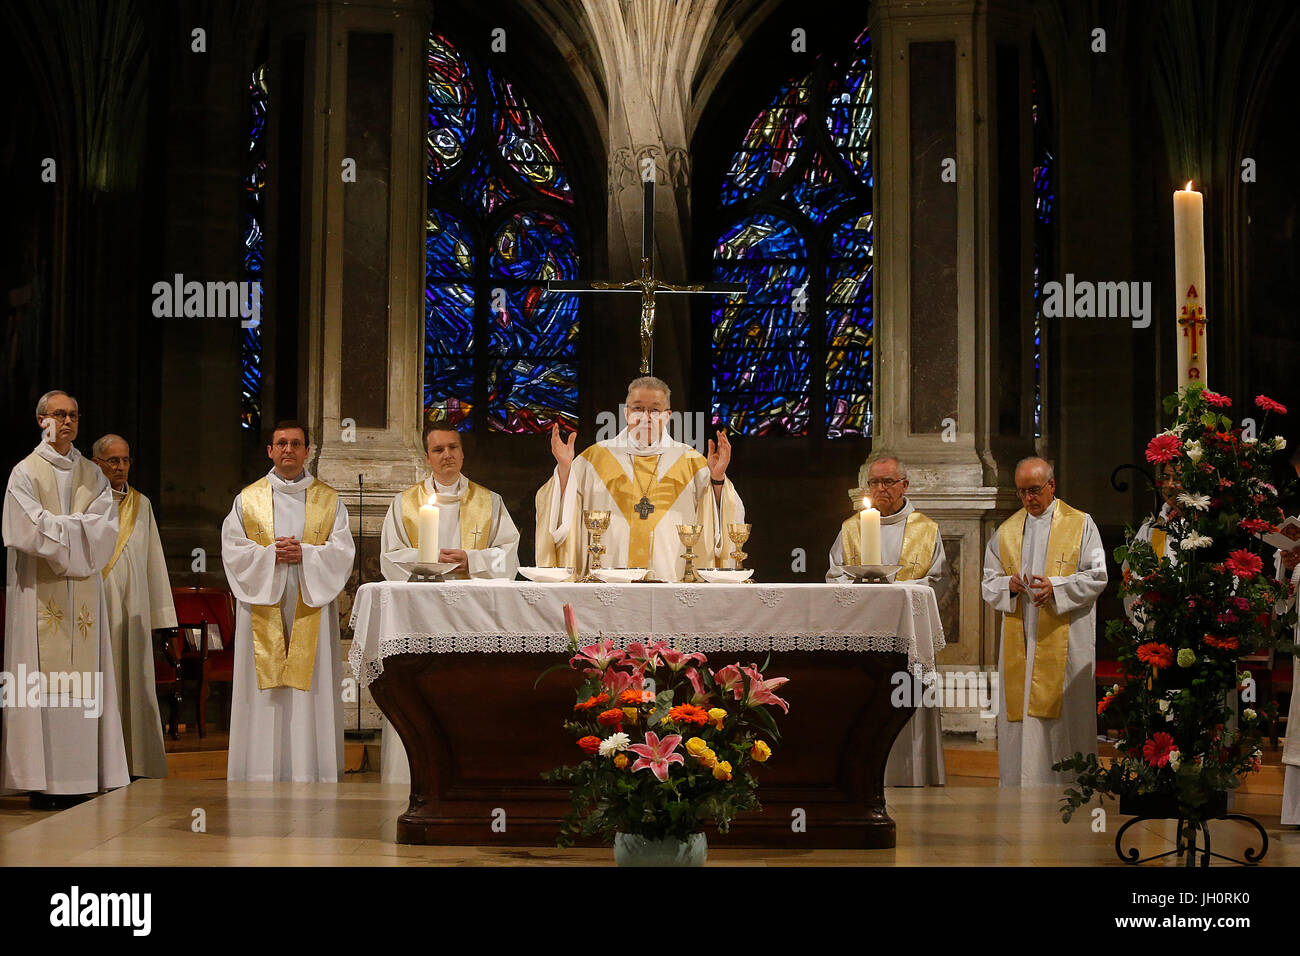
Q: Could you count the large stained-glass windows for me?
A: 2